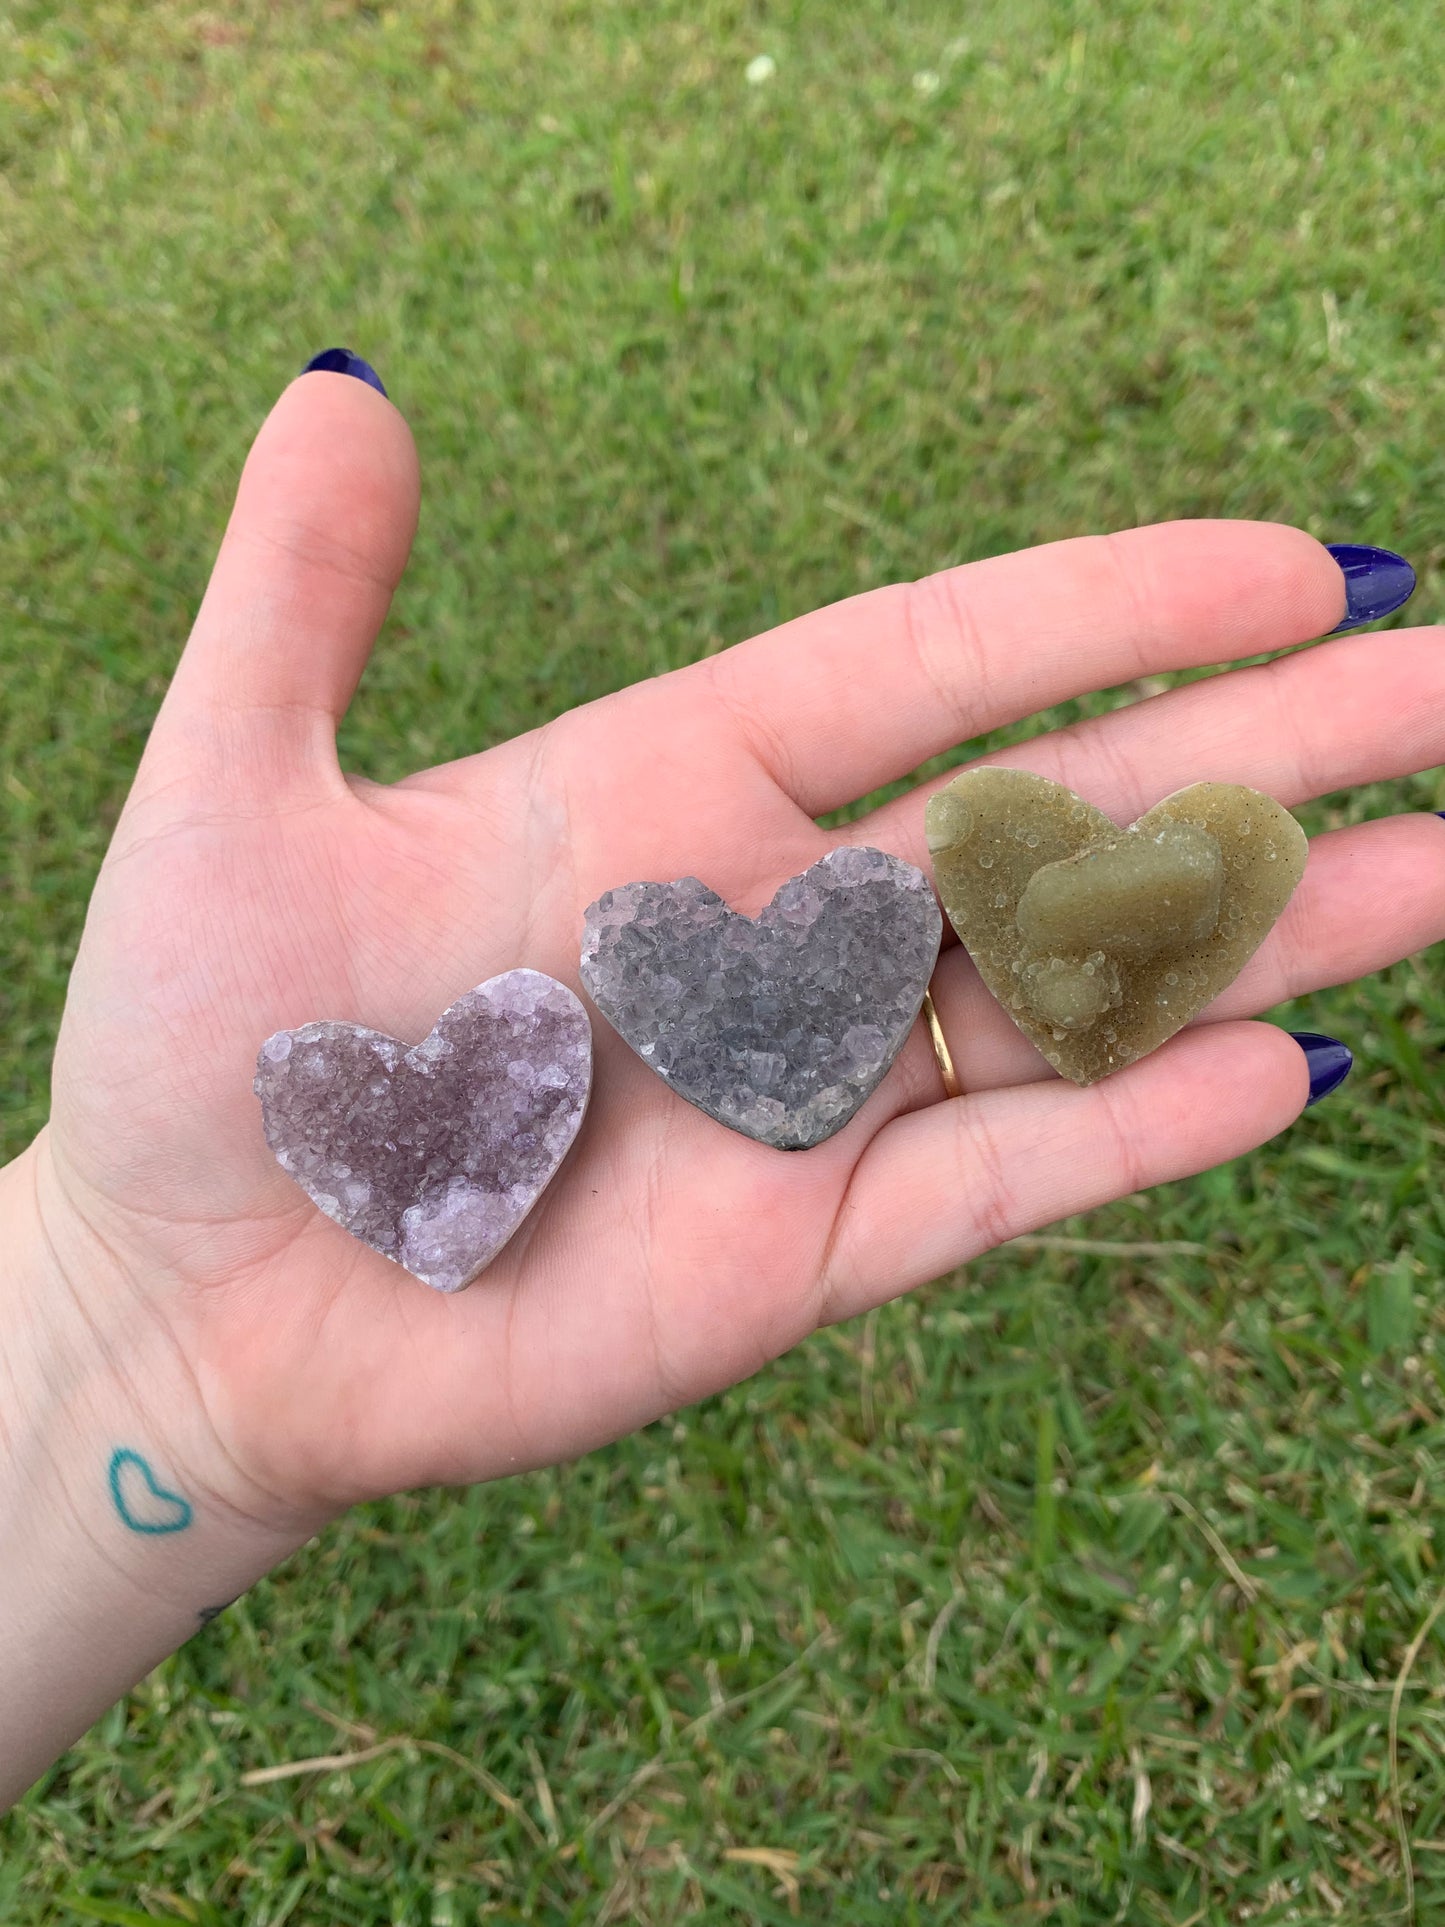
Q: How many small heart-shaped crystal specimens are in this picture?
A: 3